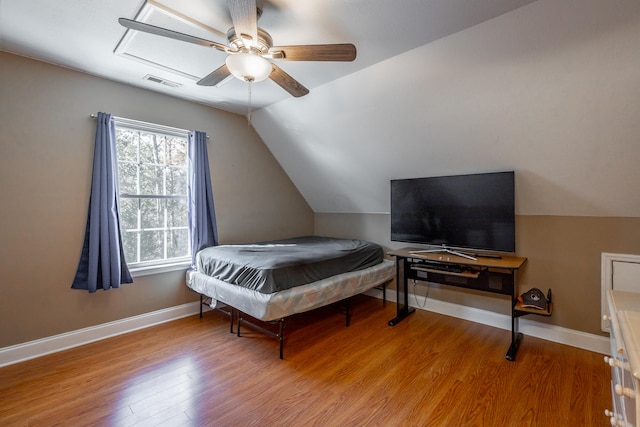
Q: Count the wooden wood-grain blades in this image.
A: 5